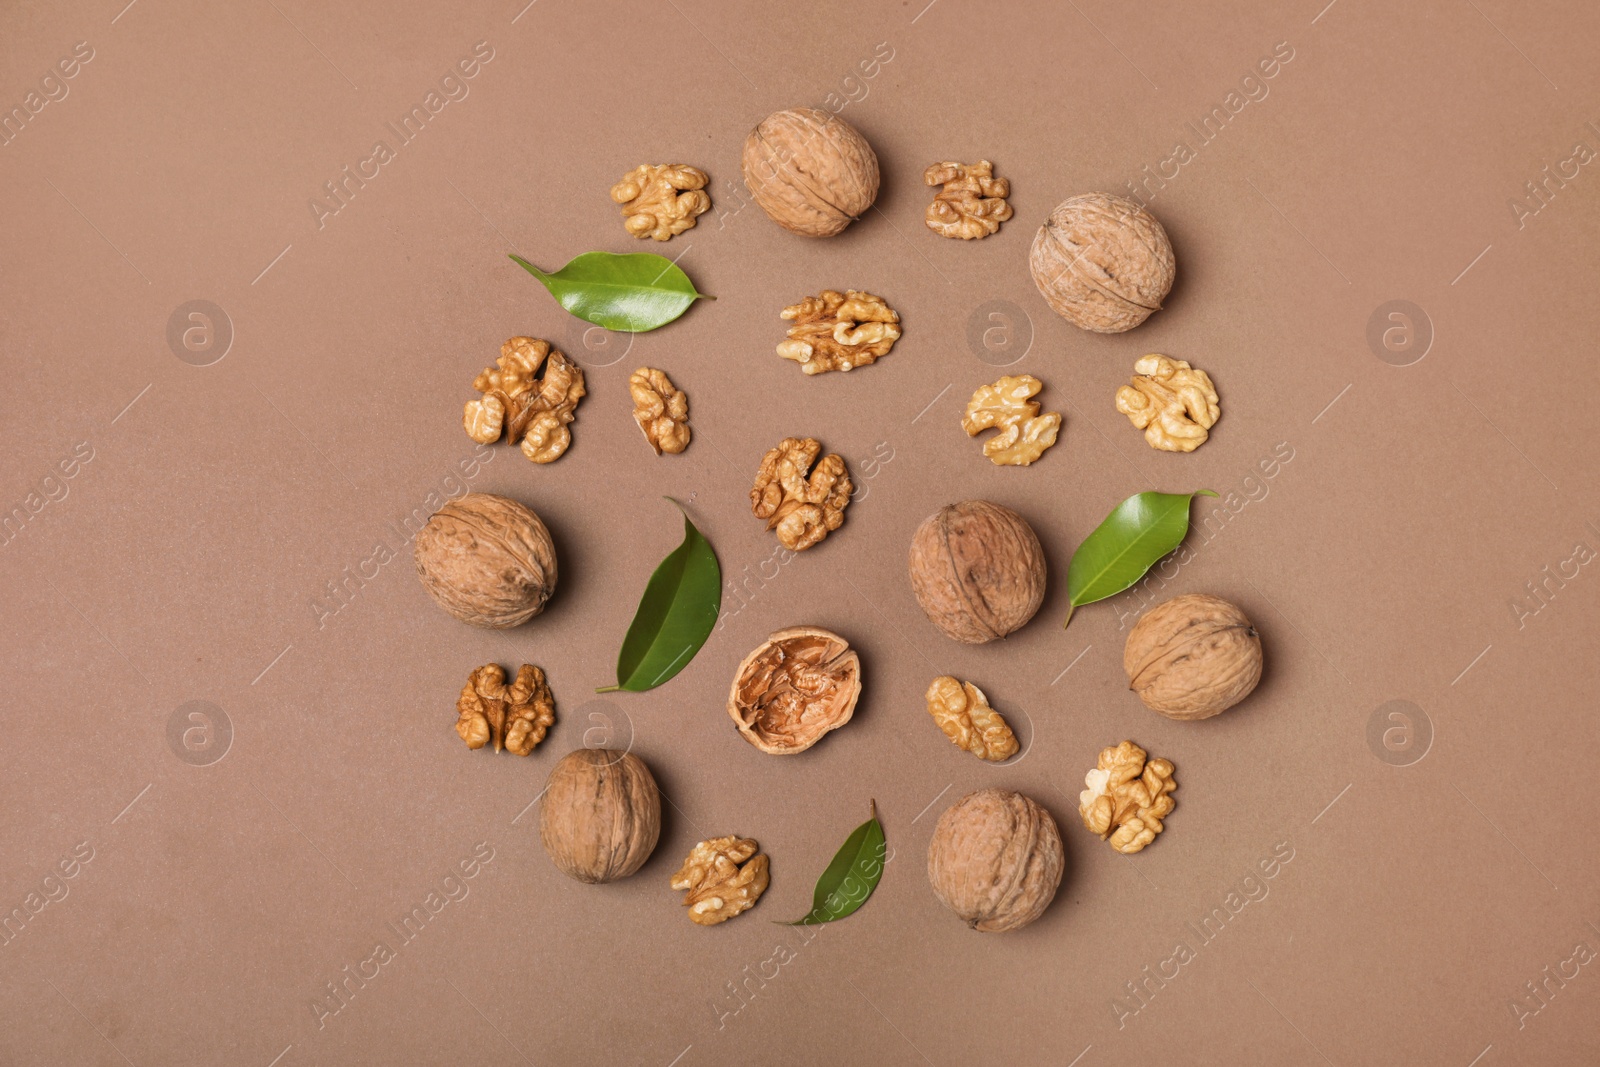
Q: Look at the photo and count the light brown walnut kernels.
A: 12